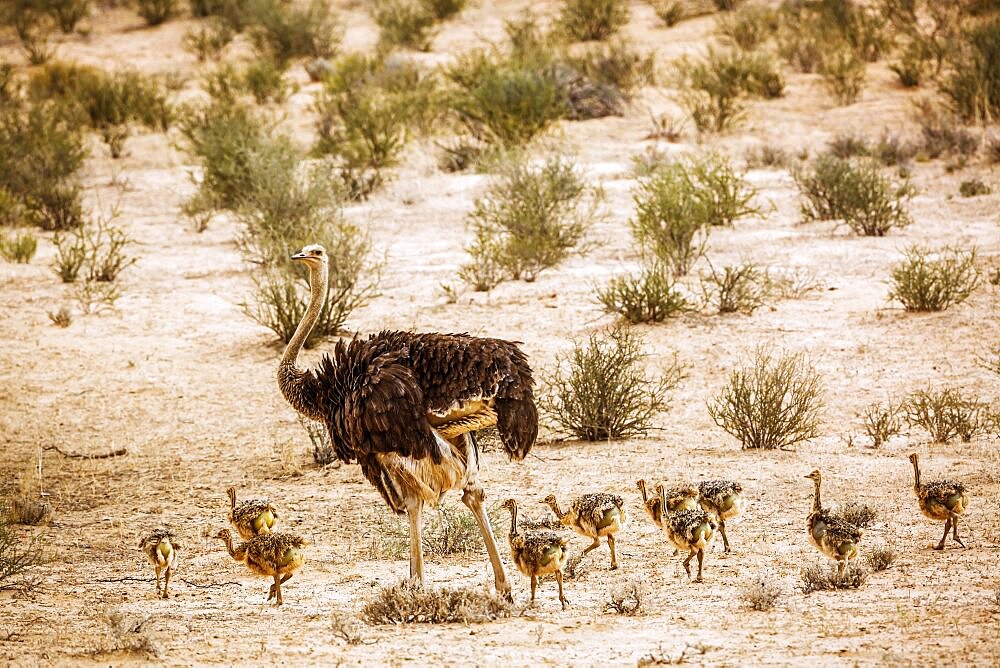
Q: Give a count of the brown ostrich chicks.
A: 10